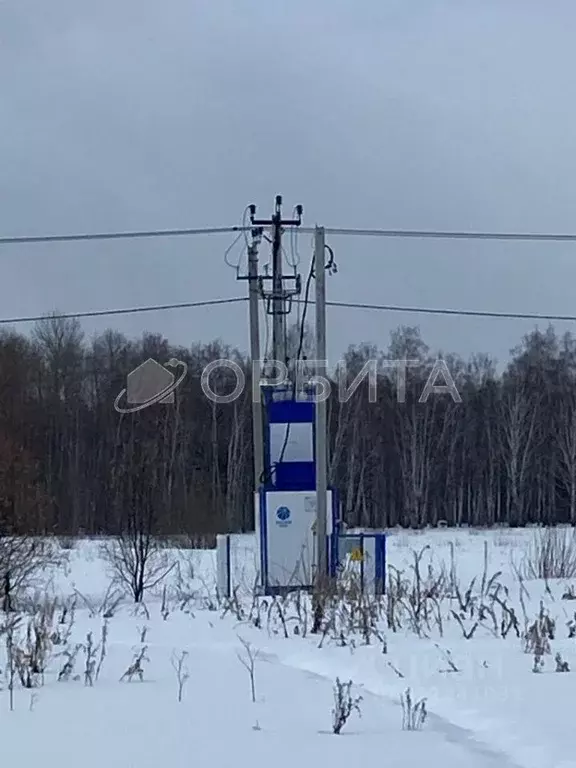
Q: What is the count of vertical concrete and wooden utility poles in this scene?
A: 3